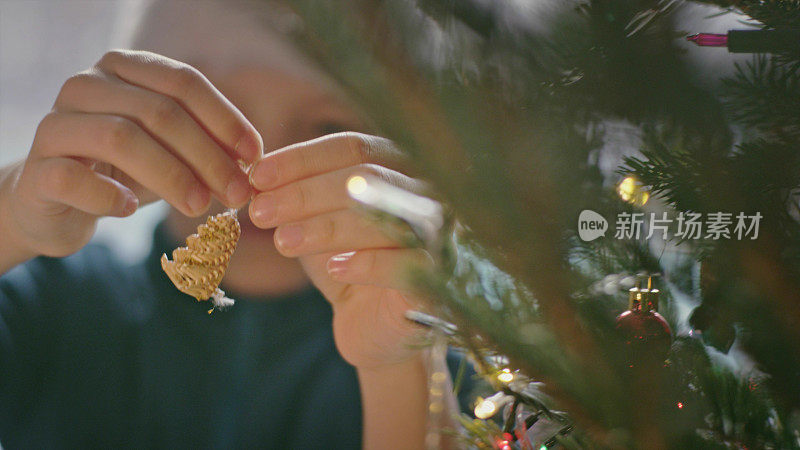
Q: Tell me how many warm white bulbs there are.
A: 4